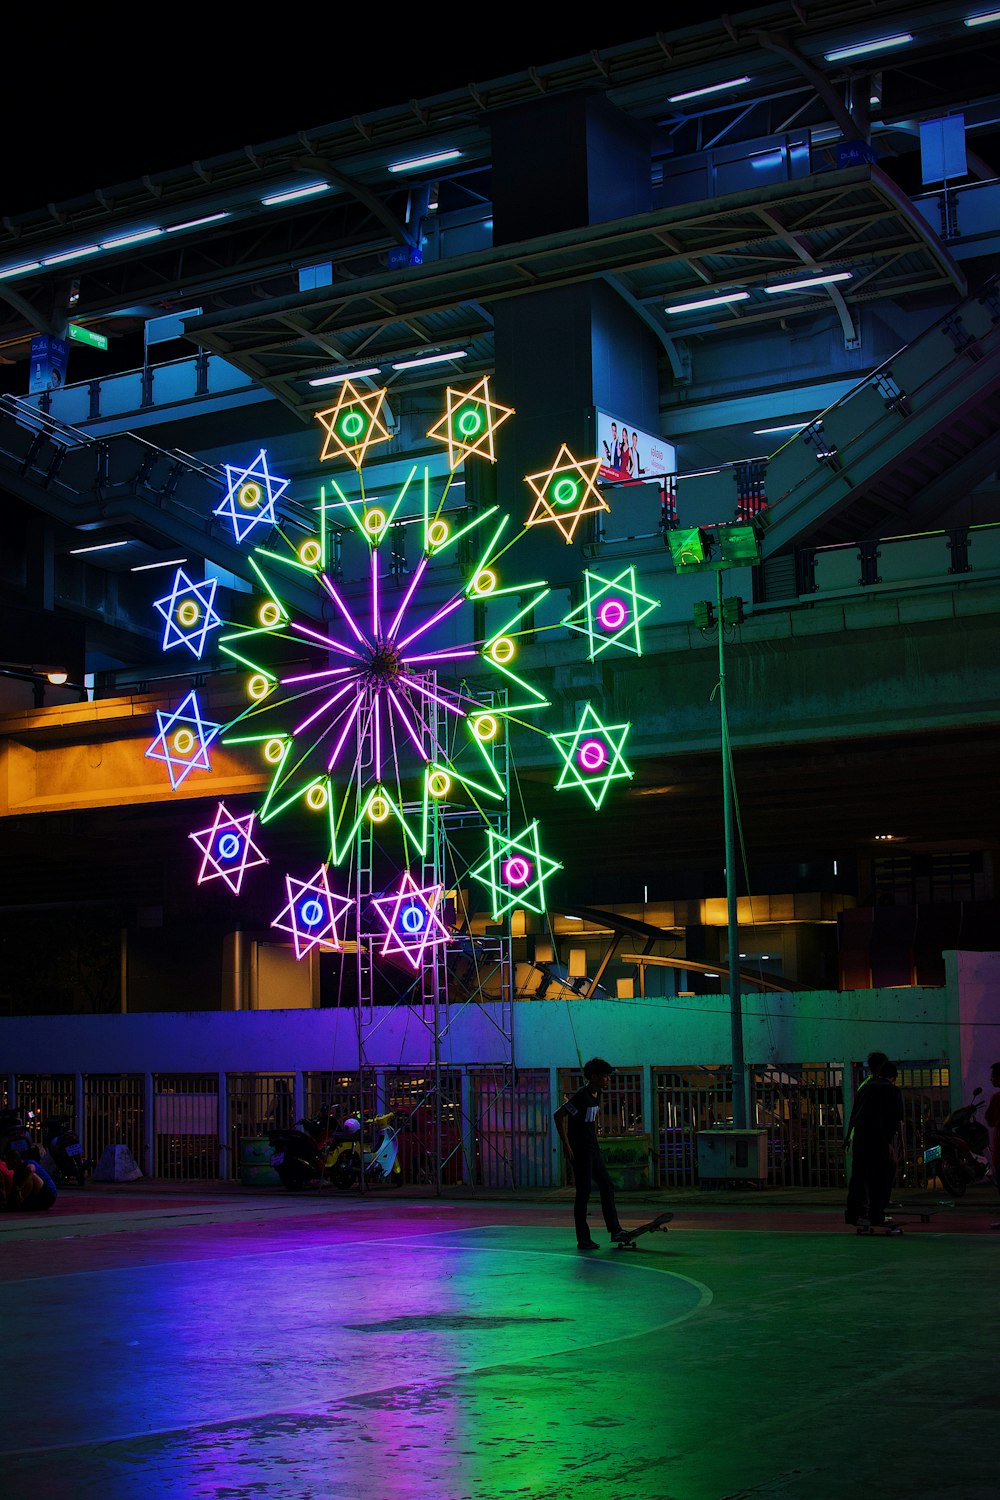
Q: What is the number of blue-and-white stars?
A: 3